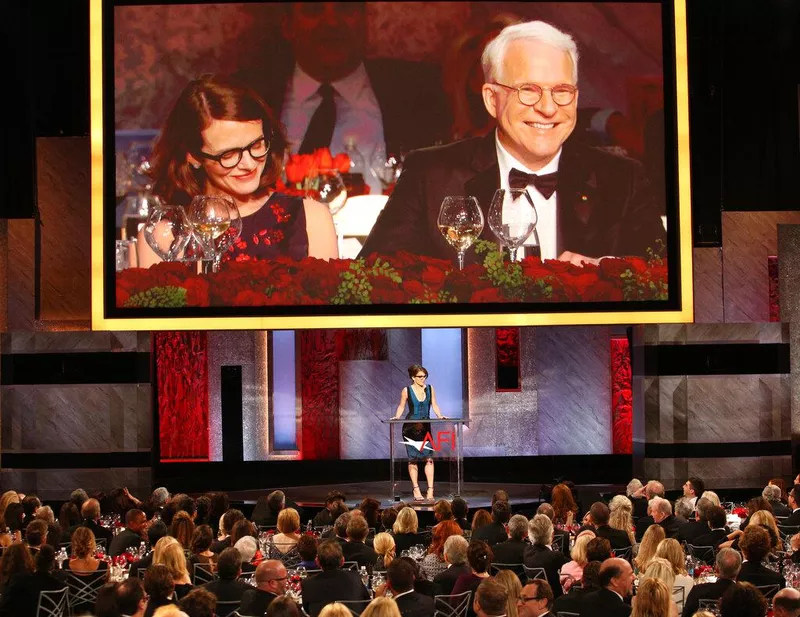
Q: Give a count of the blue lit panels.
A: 2